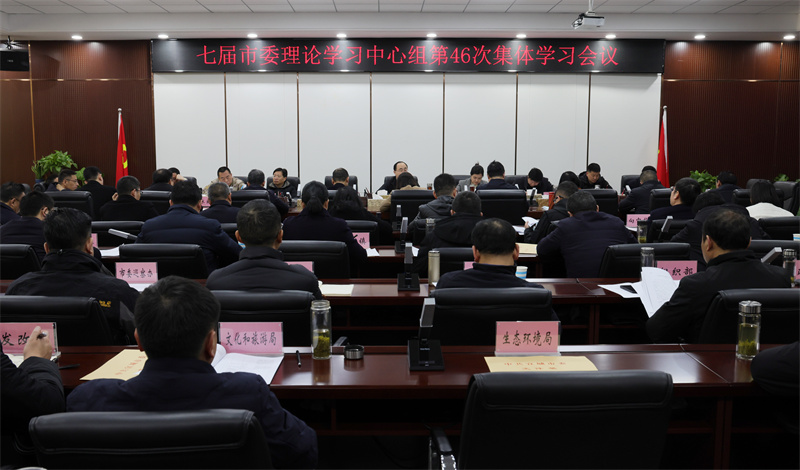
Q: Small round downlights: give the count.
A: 9